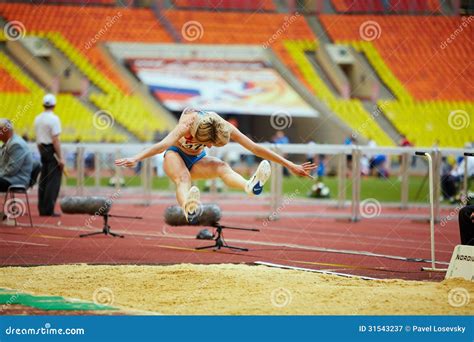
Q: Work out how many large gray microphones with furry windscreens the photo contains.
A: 2